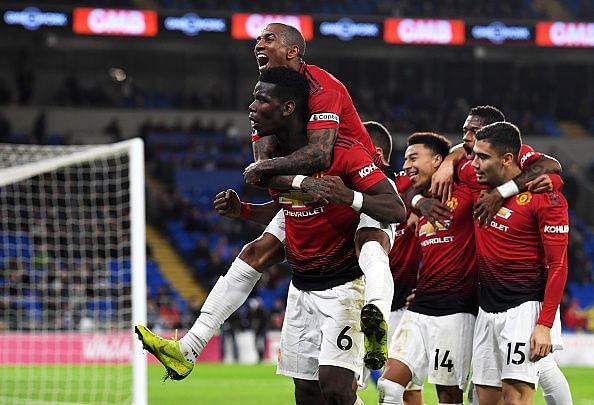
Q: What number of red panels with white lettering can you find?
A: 4